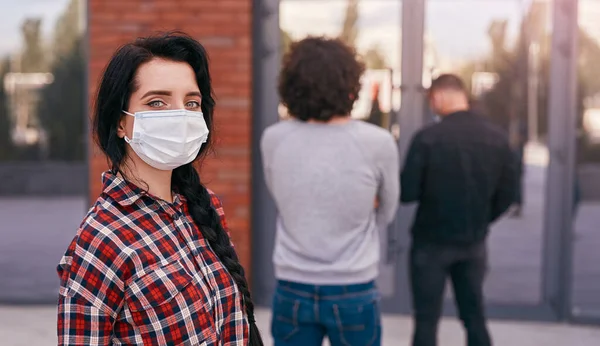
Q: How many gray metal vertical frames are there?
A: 3